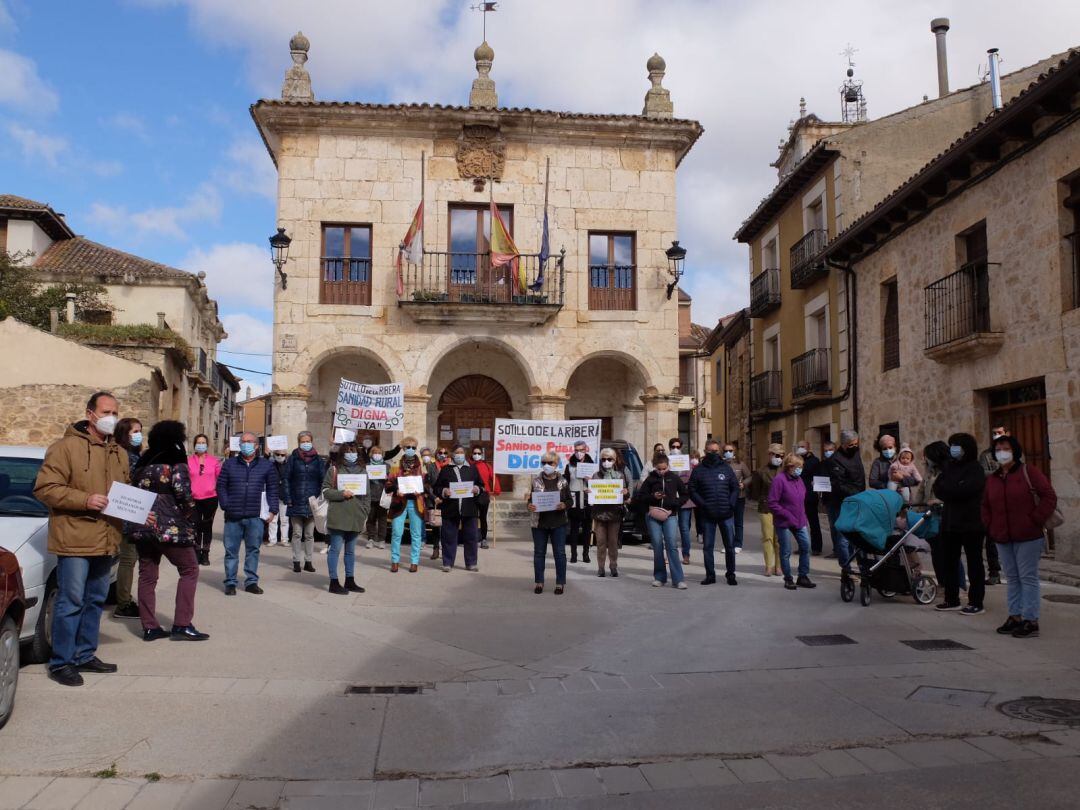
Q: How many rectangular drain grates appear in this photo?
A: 3